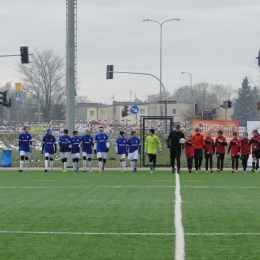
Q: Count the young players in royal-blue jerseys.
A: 8